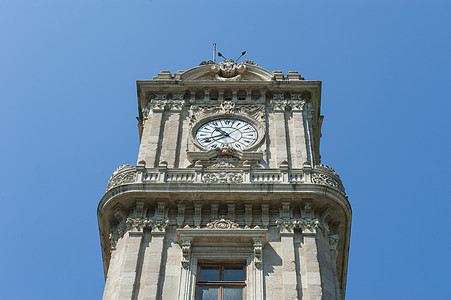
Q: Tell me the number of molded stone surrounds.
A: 2